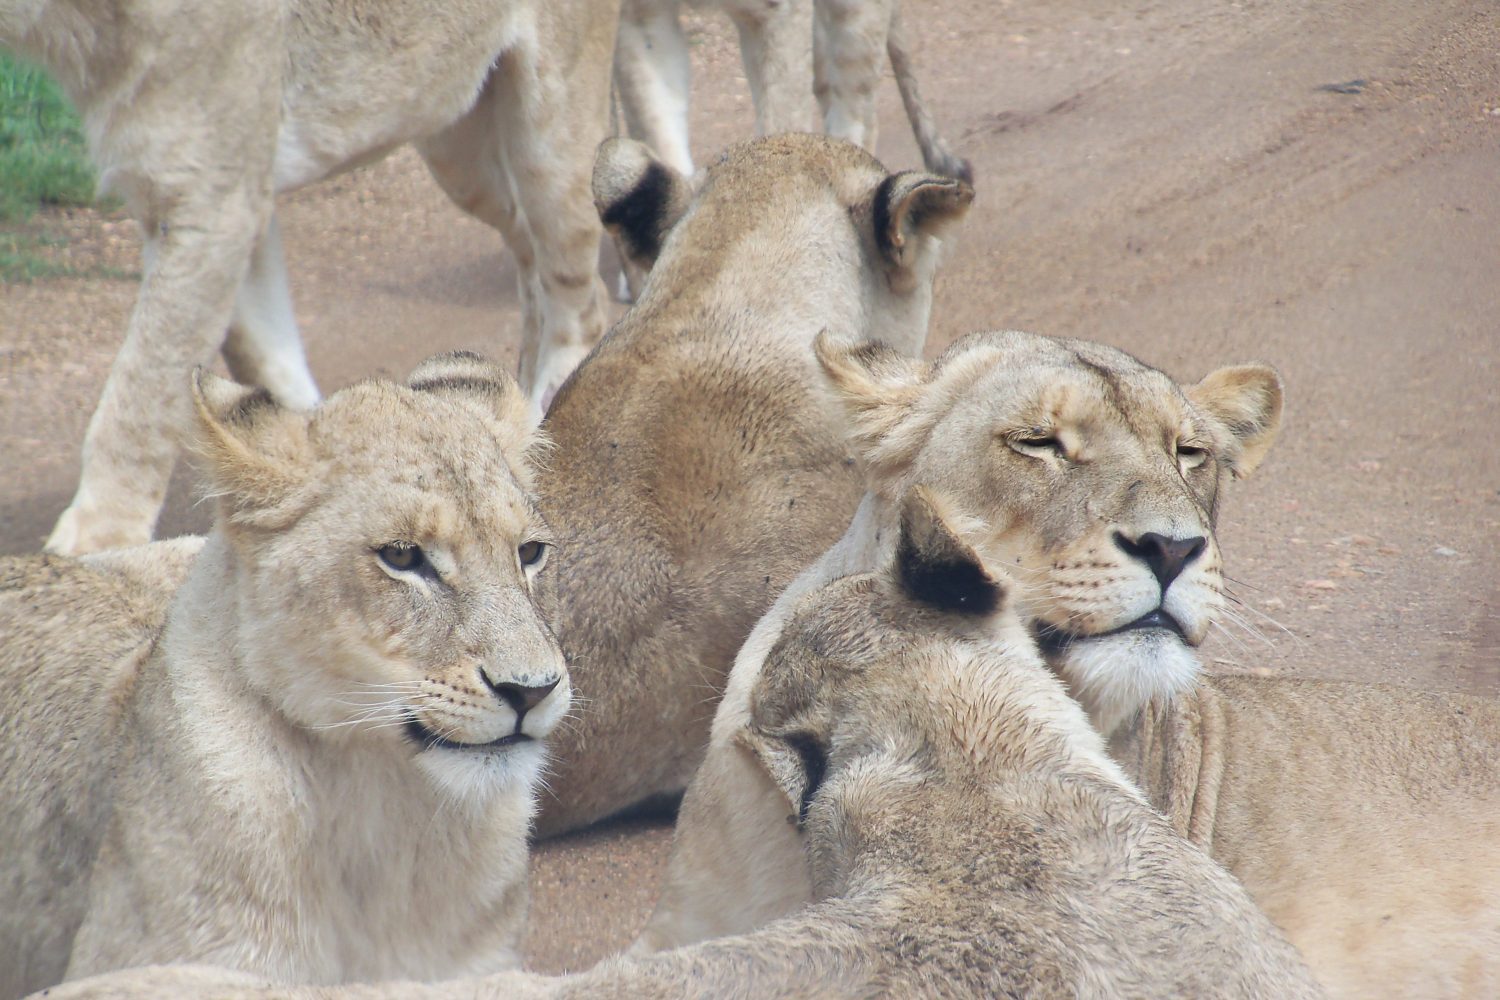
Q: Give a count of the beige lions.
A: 6